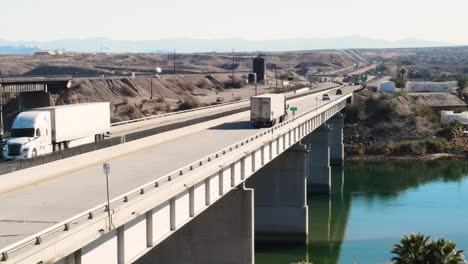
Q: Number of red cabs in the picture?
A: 0